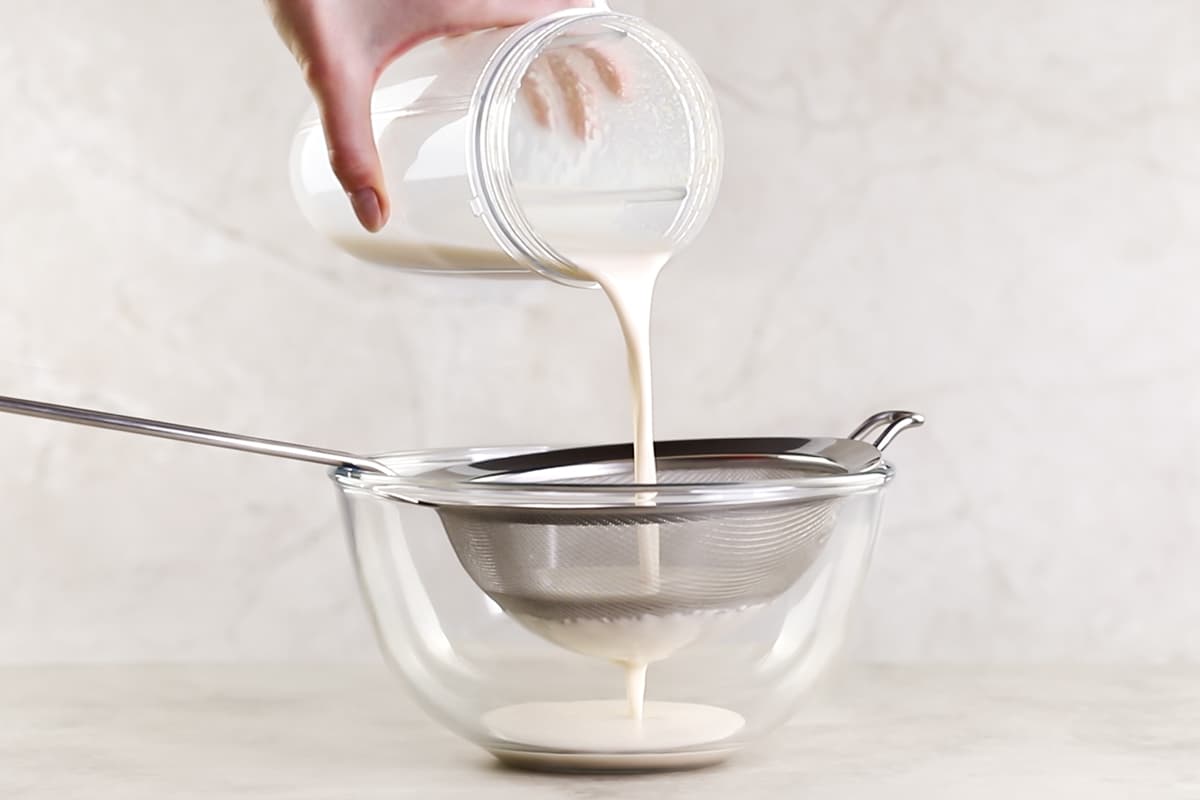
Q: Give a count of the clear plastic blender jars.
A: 1